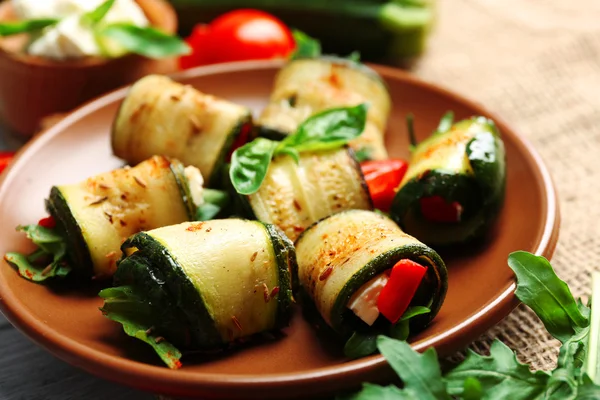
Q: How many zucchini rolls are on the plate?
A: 7